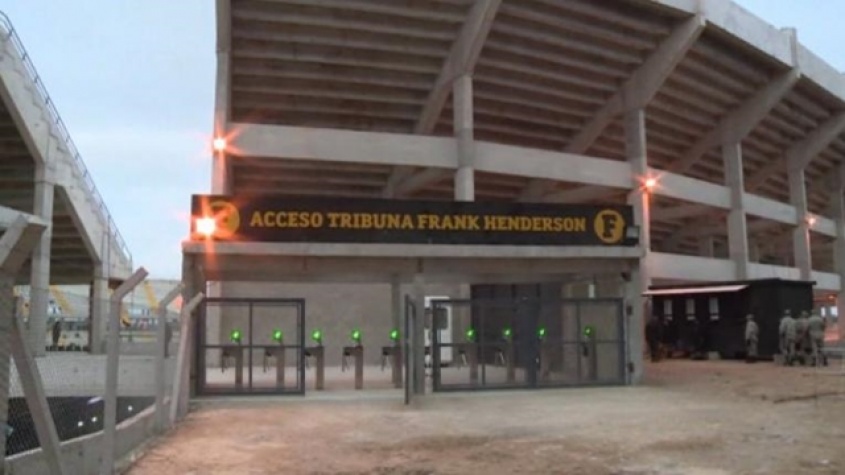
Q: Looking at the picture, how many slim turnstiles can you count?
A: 9